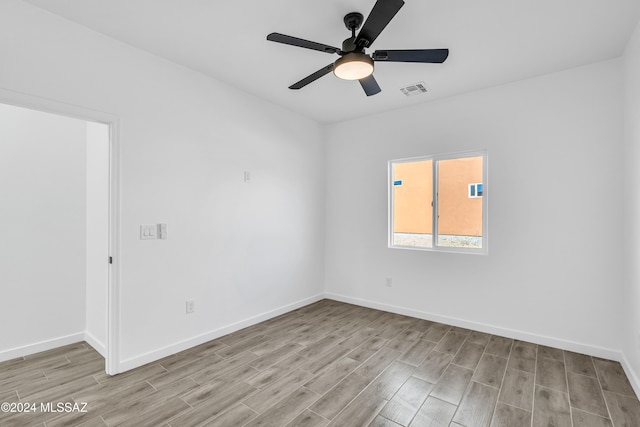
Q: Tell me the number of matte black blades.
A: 5